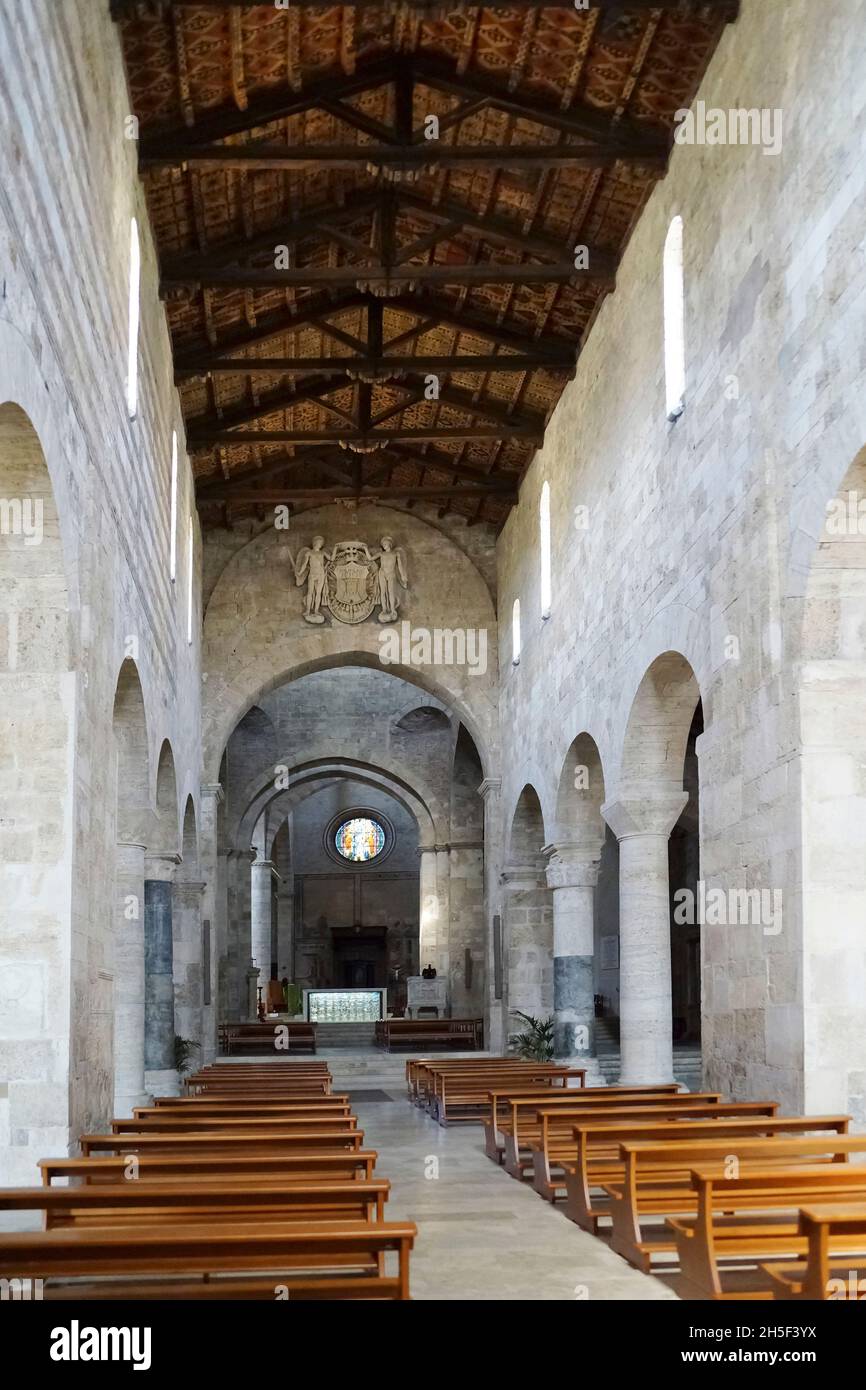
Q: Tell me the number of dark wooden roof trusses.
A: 5